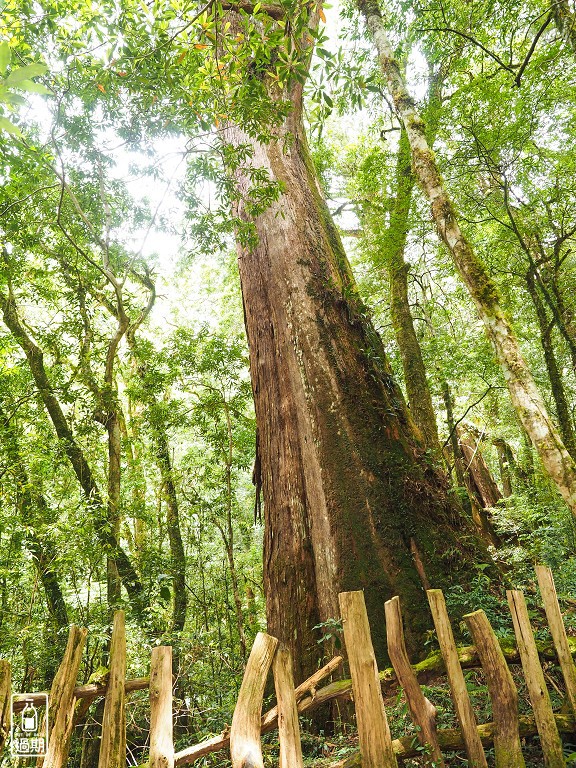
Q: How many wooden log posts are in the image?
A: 12